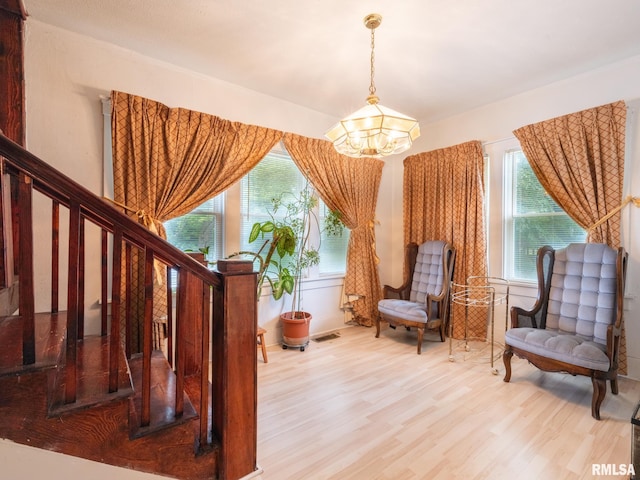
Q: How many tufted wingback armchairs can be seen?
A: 2